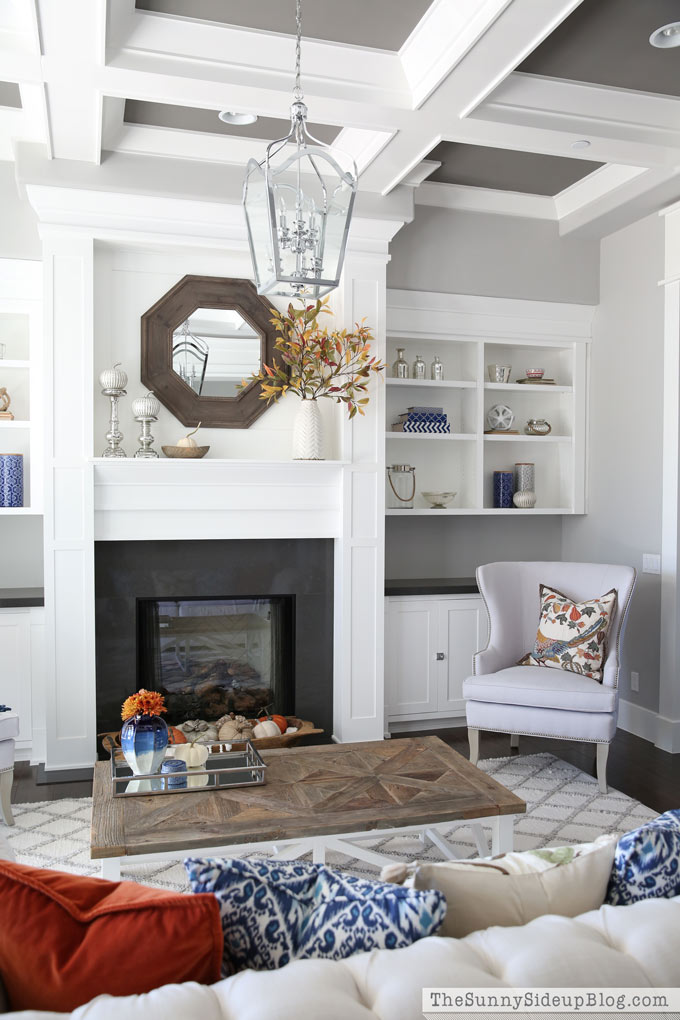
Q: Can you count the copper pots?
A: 0